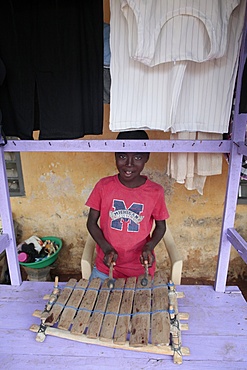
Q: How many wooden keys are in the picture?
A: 8